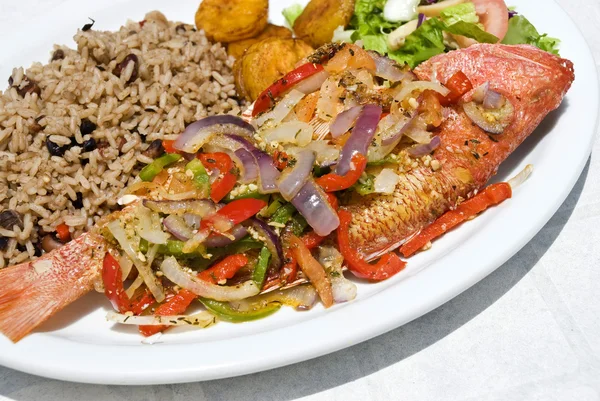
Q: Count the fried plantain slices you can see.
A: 4